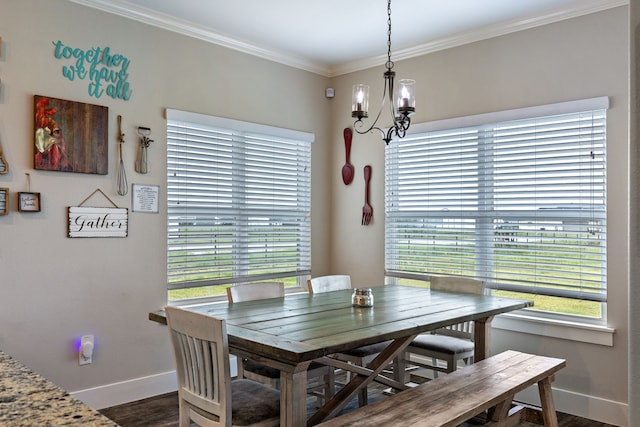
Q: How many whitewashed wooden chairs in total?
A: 4